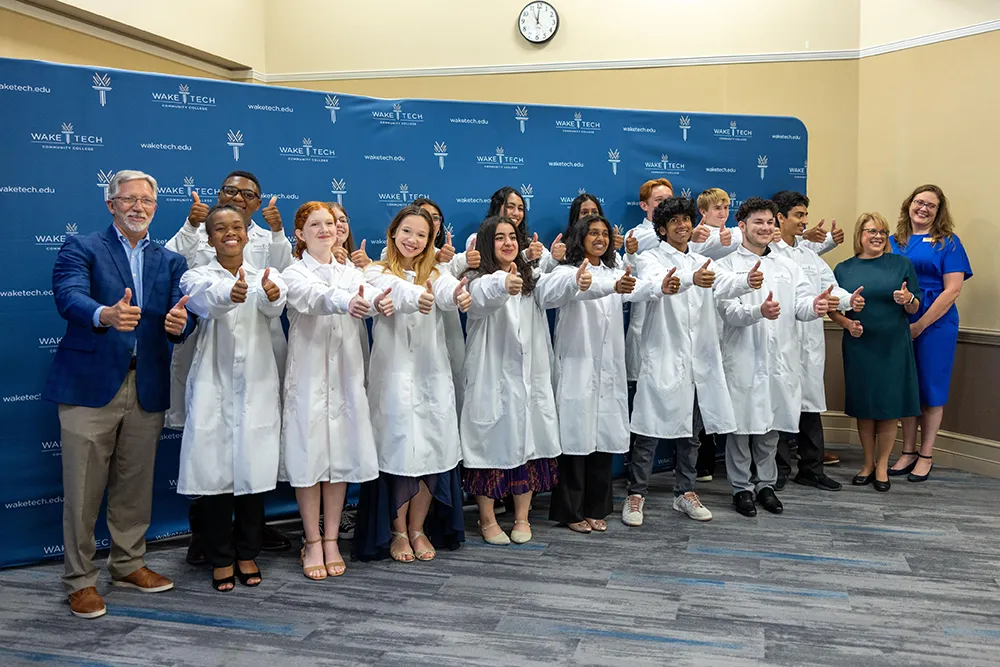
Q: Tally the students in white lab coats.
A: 15